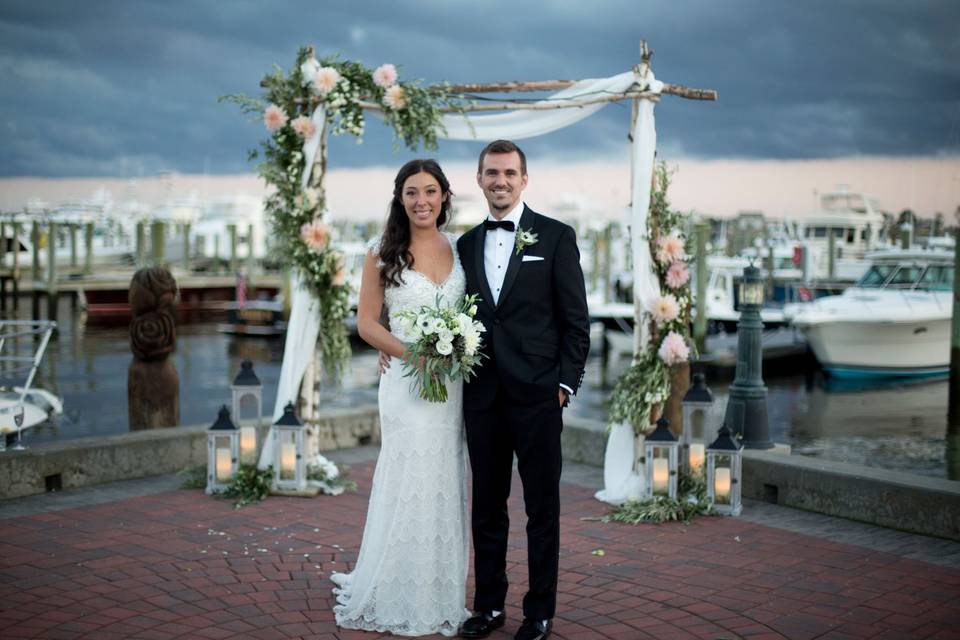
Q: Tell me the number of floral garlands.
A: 2